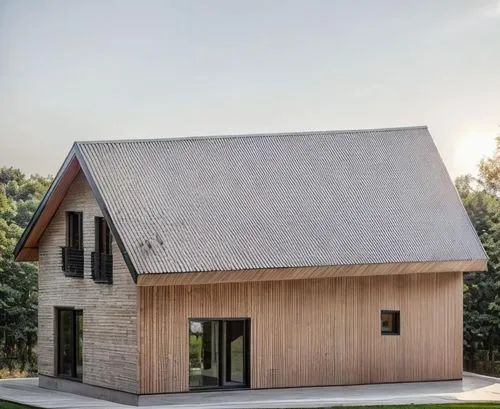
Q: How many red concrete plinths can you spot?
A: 0